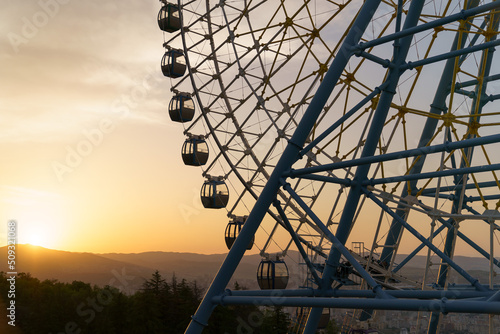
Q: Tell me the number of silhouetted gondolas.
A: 7